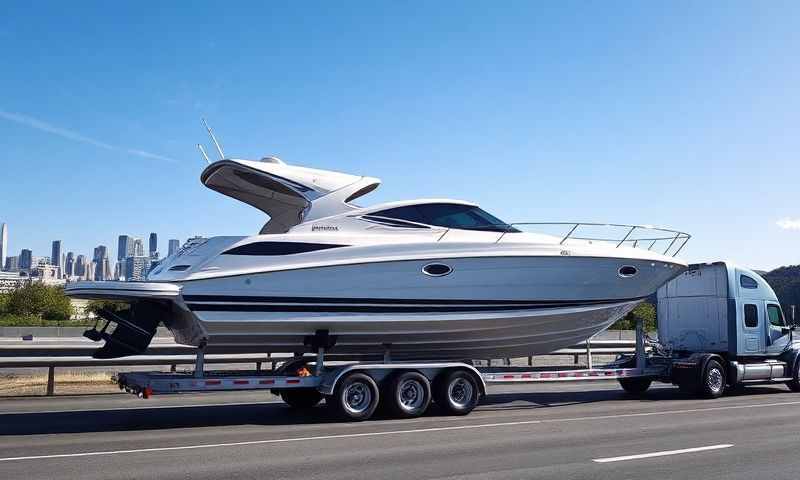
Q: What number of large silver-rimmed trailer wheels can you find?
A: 3